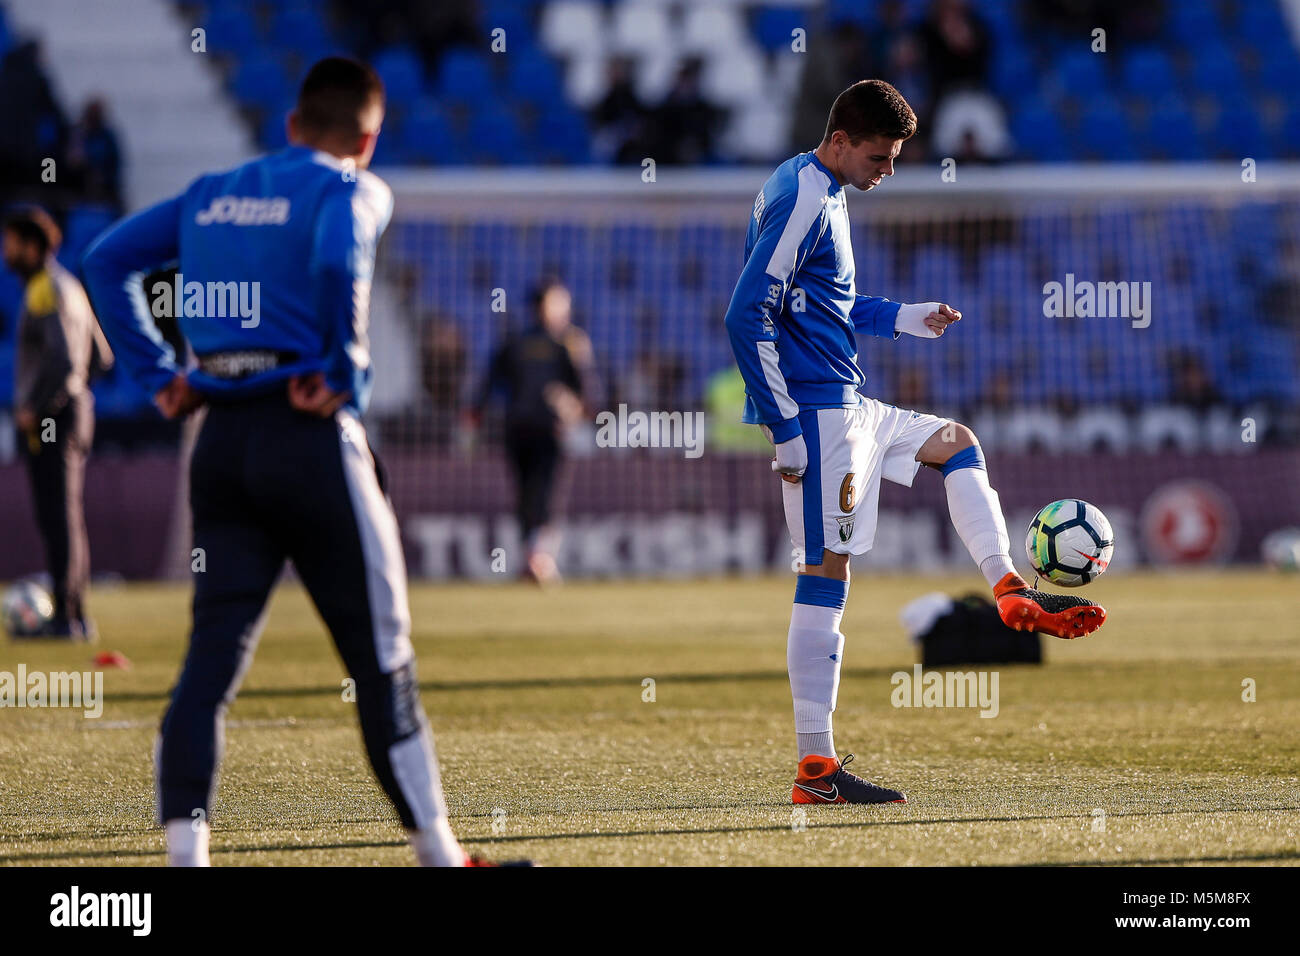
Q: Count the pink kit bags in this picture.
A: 0